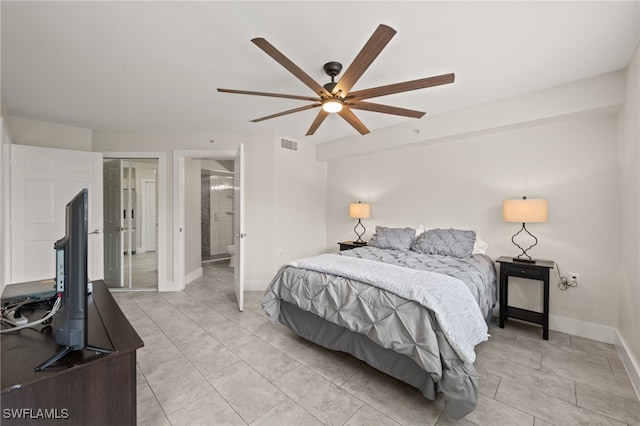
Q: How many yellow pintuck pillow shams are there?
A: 0